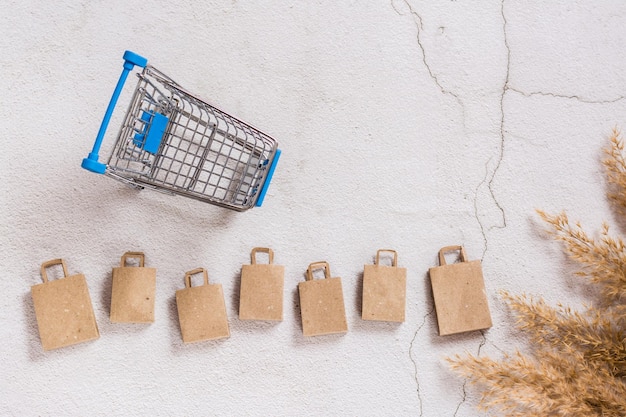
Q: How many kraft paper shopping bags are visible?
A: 7